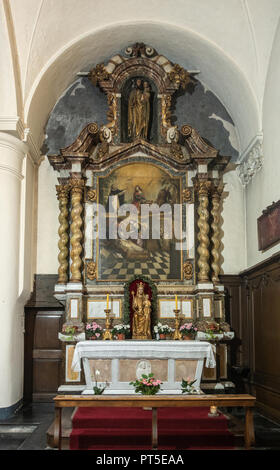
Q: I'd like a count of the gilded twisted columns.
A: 4